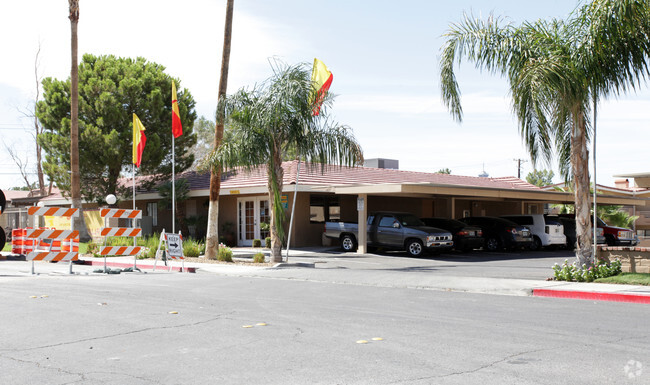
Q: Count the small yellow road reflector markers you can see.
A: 7